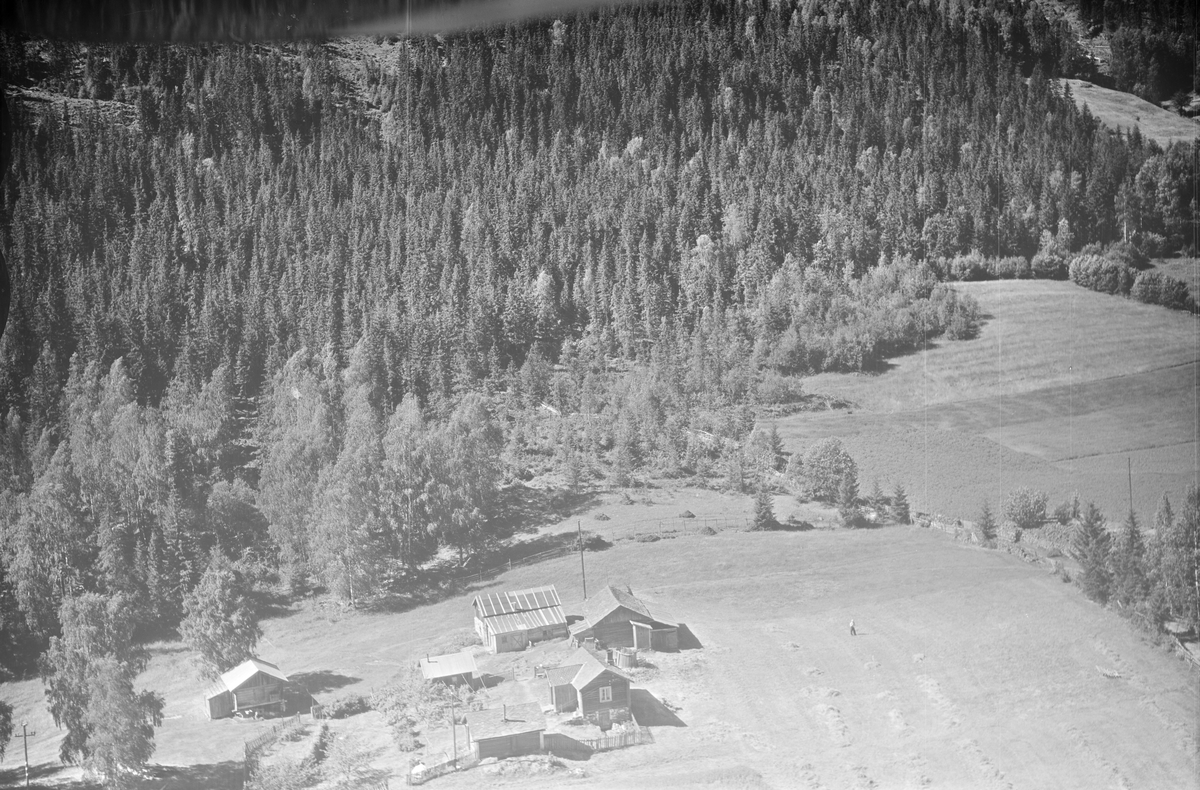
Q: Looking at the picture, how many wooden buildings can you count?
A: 6